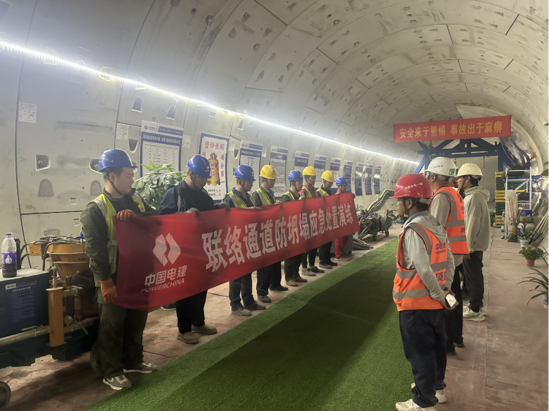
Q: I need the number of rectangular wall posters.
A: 11